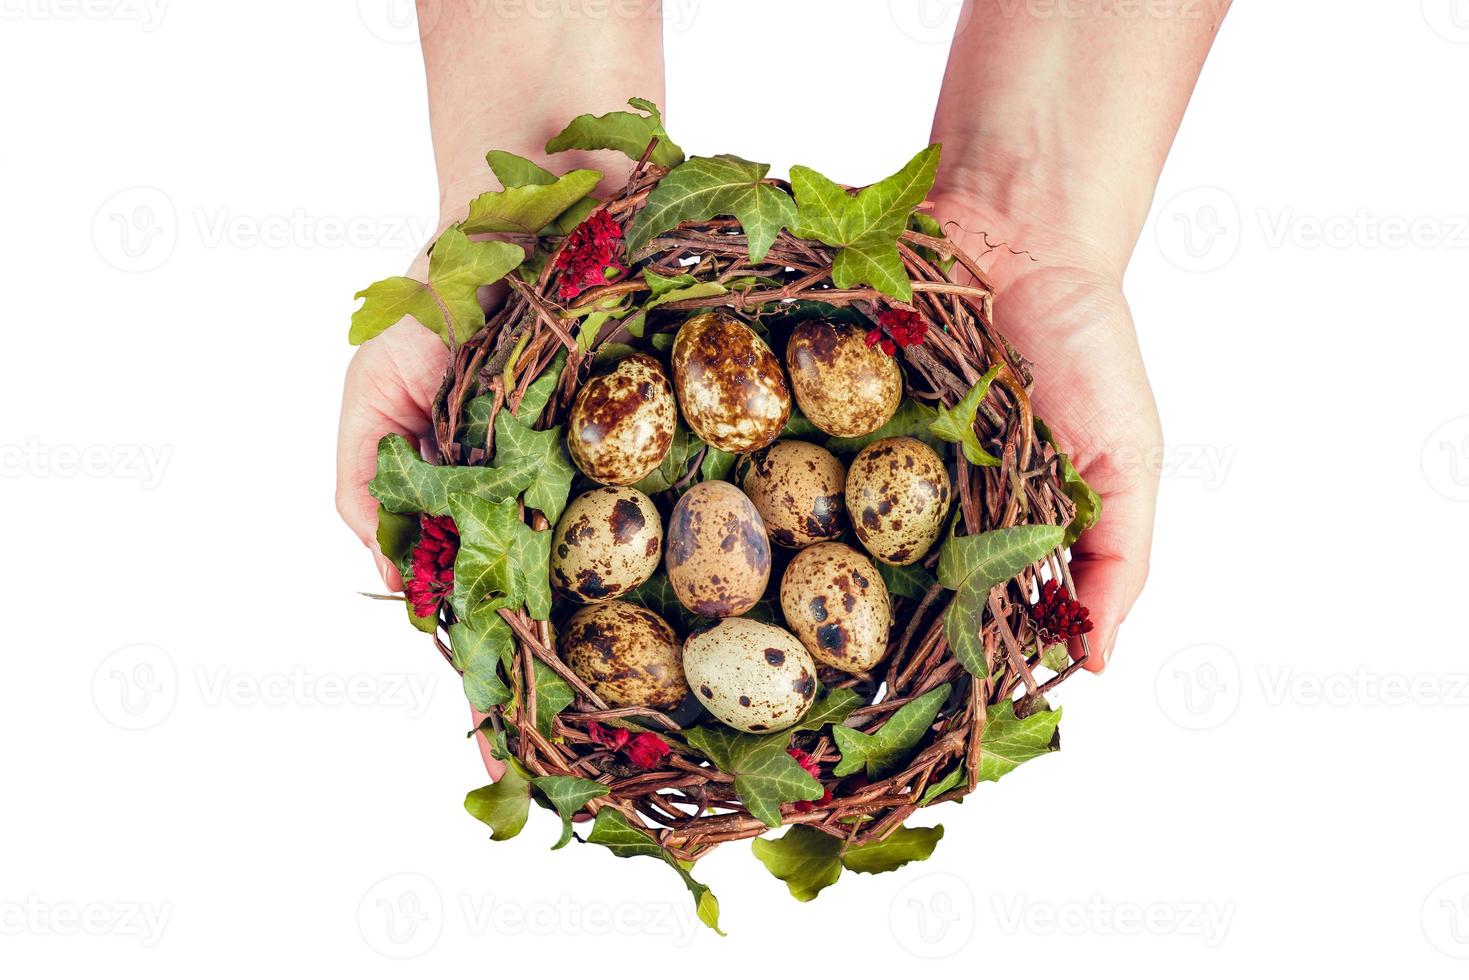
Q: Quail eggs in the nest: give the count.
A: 10